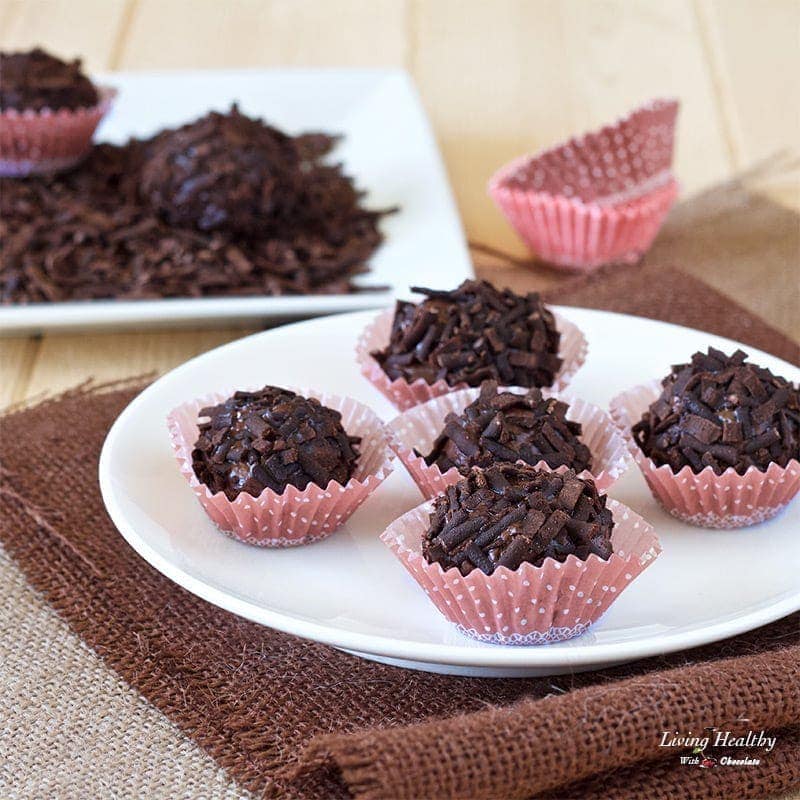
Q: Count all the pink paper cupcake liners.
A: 8